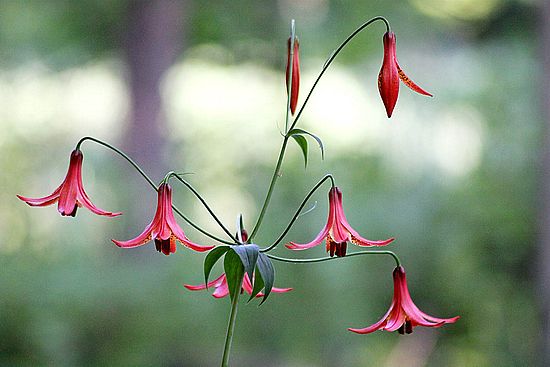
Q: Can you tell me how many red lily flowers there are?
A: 7